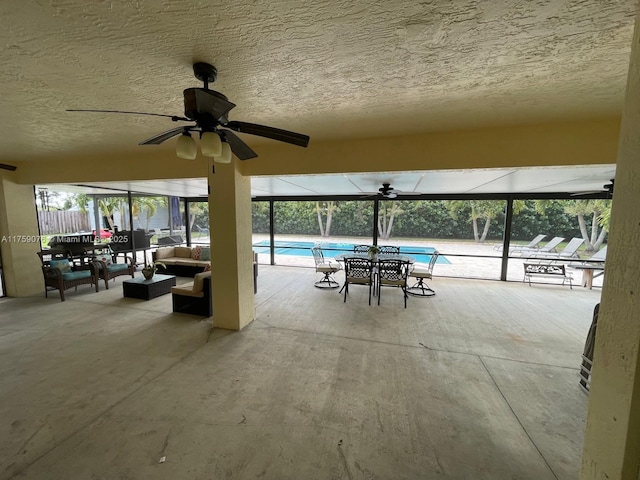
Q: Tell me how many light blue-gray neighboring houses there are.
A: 1